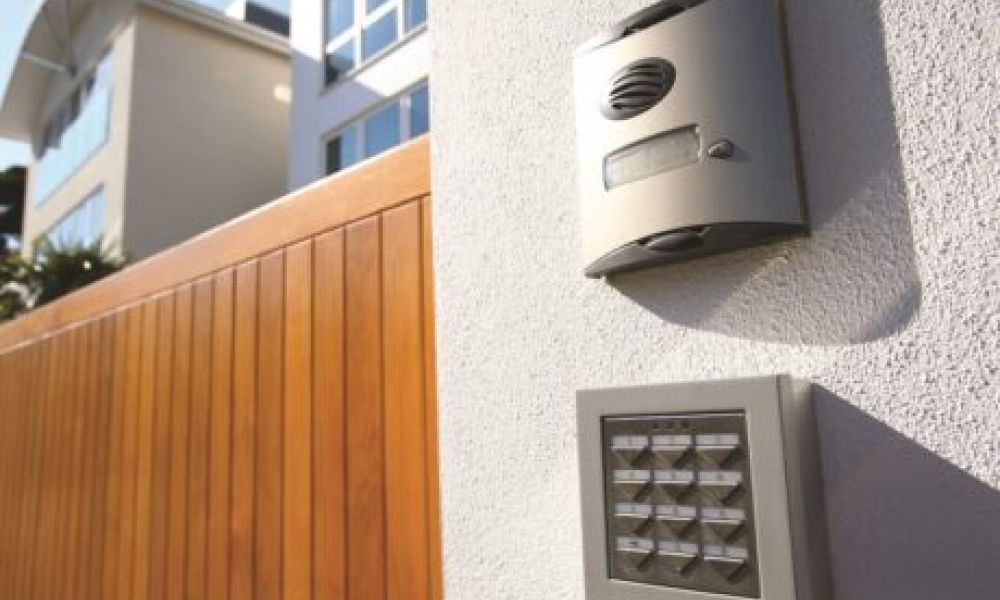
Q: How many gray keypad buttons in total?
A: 12